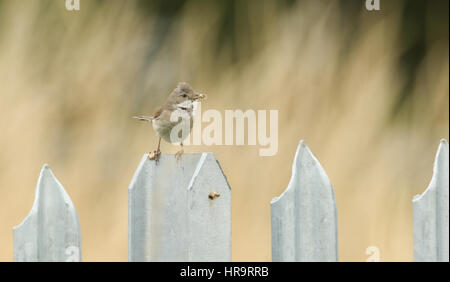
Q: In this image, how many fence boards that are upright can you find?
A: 4